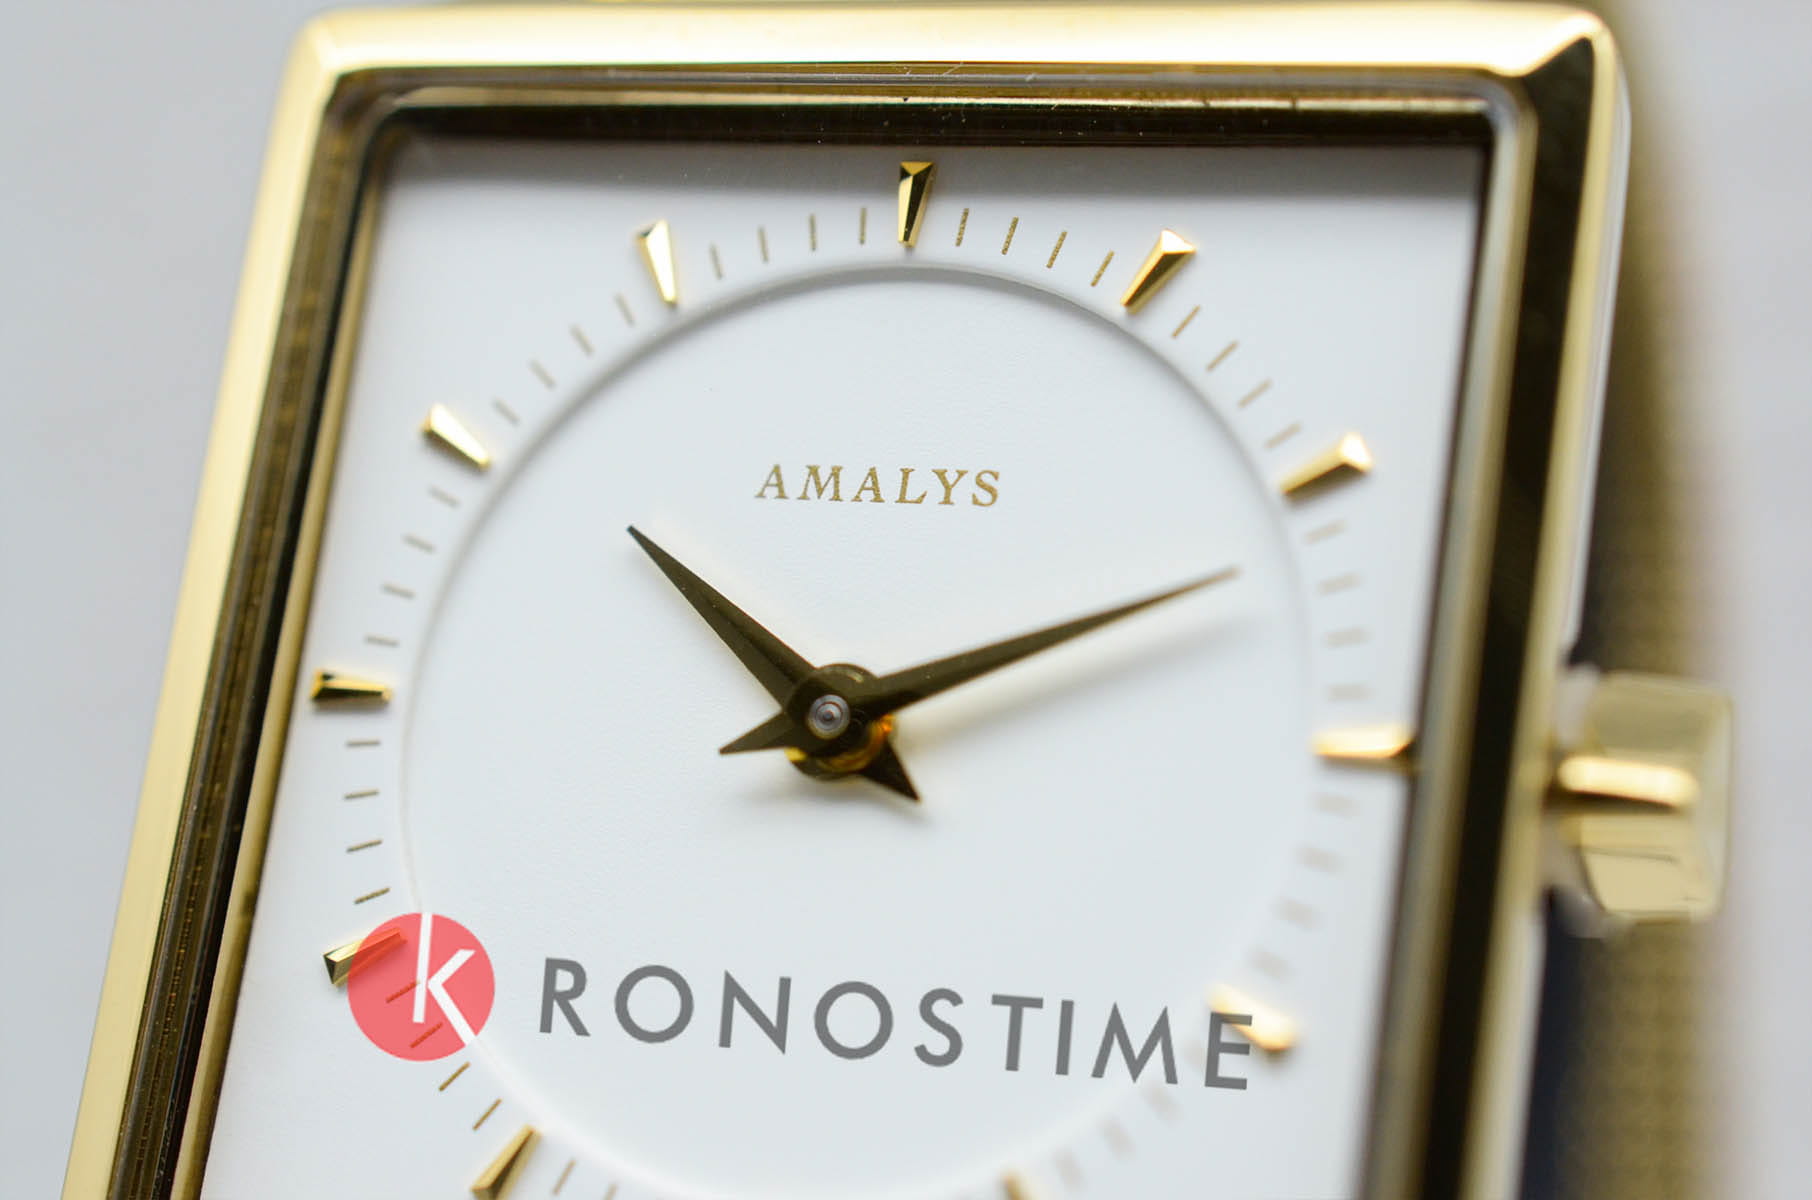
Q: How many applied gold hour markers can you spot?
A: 11